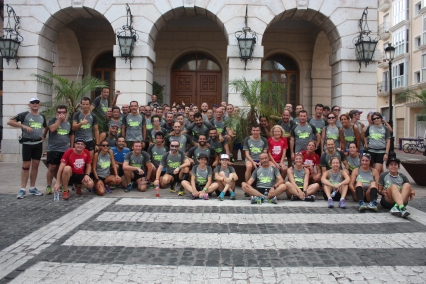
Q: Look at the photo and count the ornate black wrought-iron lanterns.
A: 4